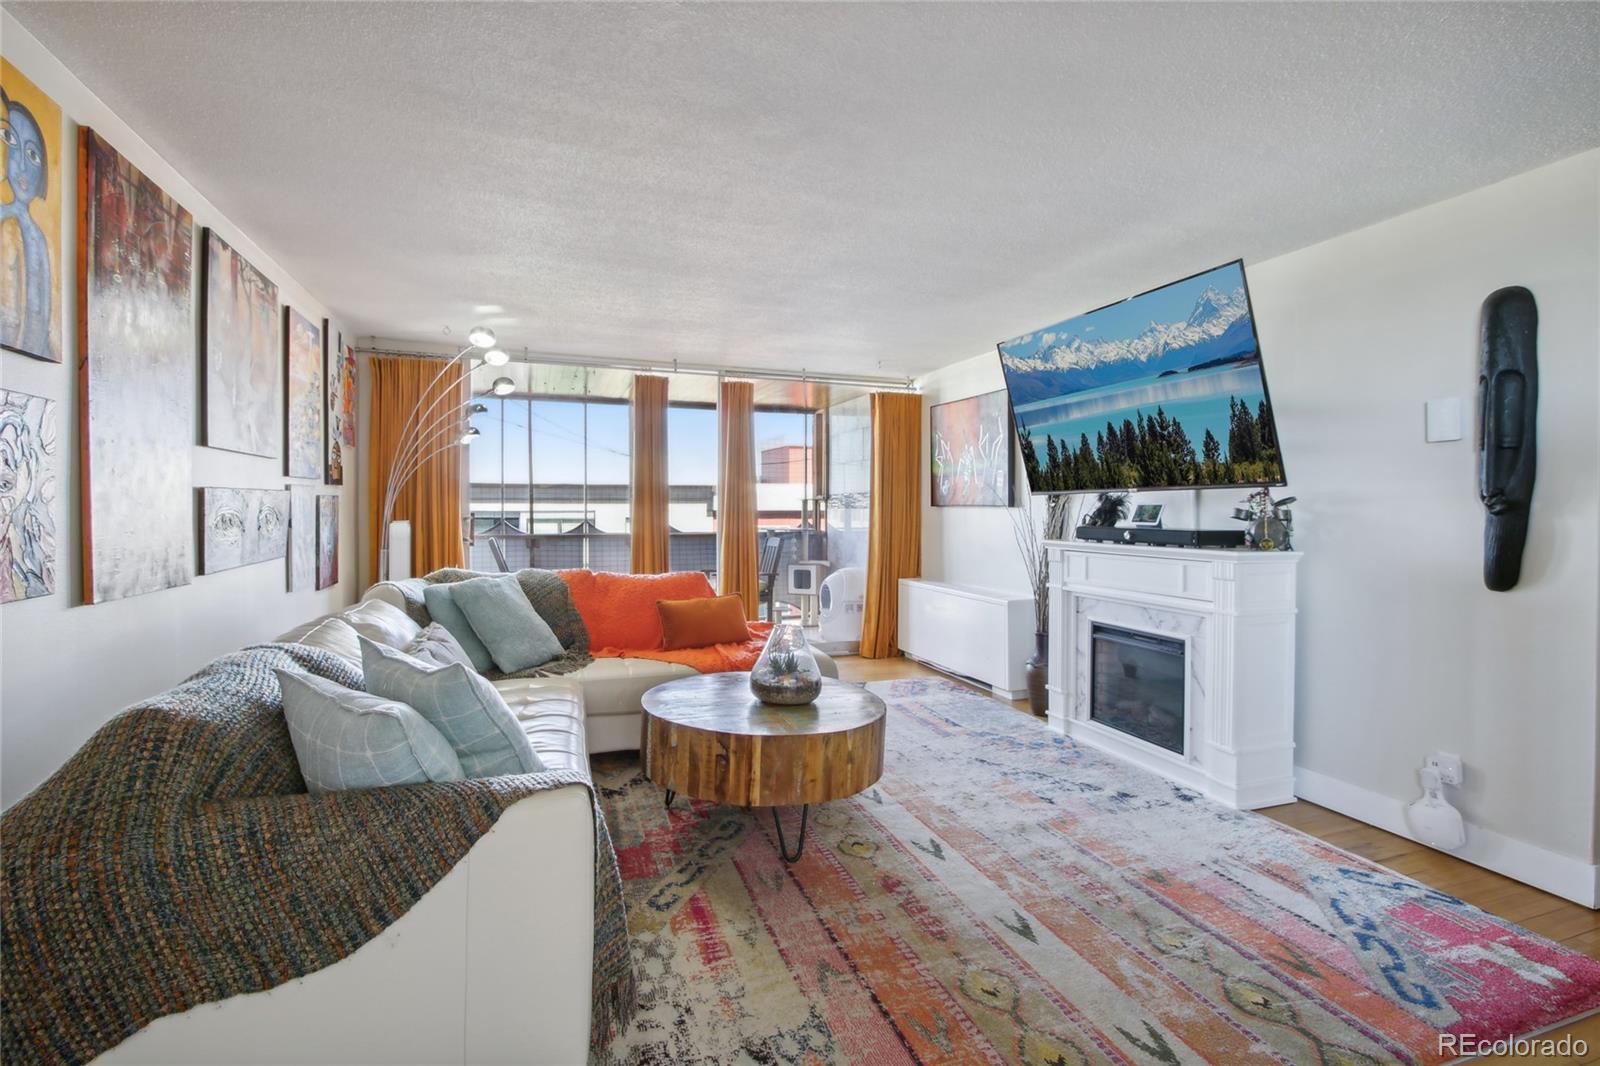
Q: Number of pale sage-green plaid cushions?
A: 2